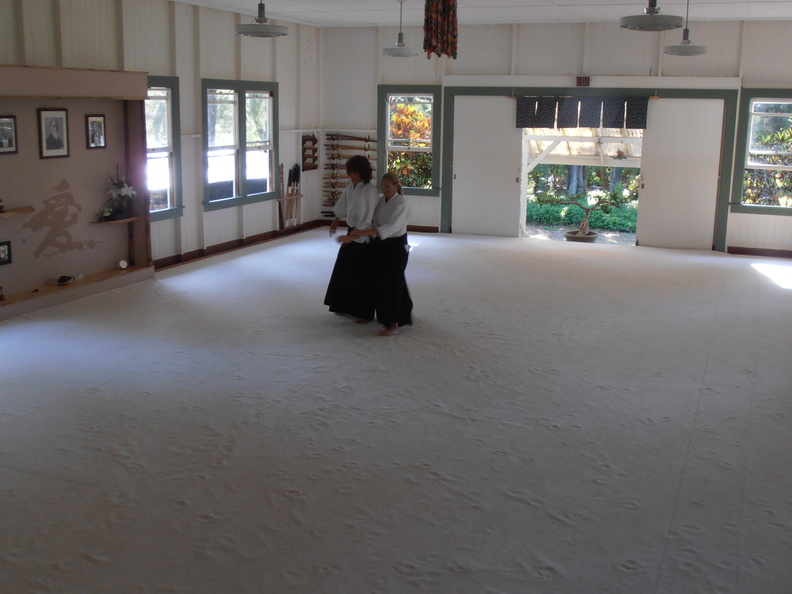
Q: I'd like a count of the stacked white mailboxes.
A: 0